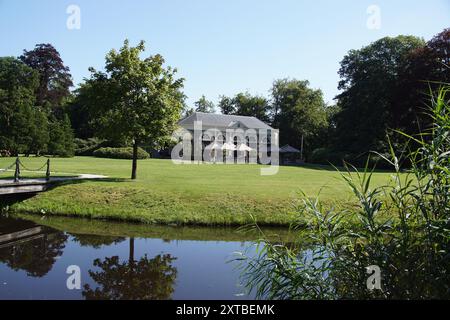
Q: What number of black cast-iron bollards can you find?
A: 2